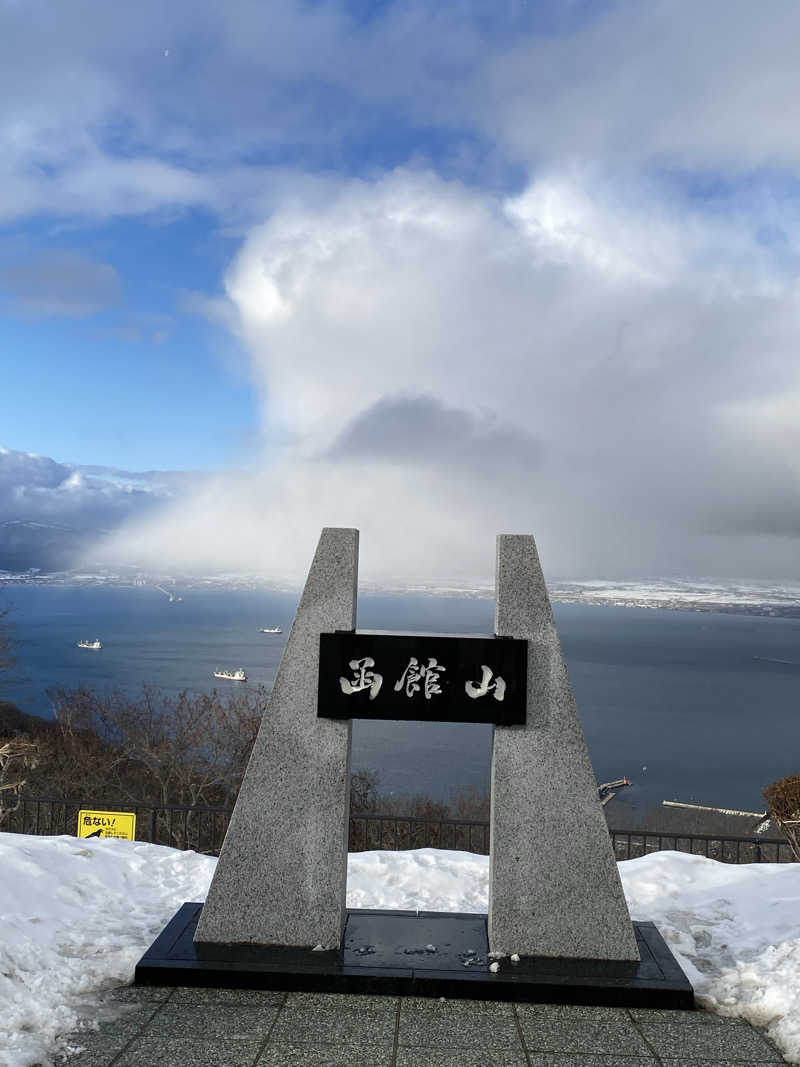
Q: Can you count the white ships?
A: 3